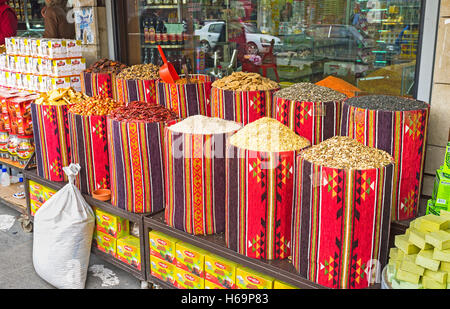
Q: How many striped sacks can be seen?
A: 12